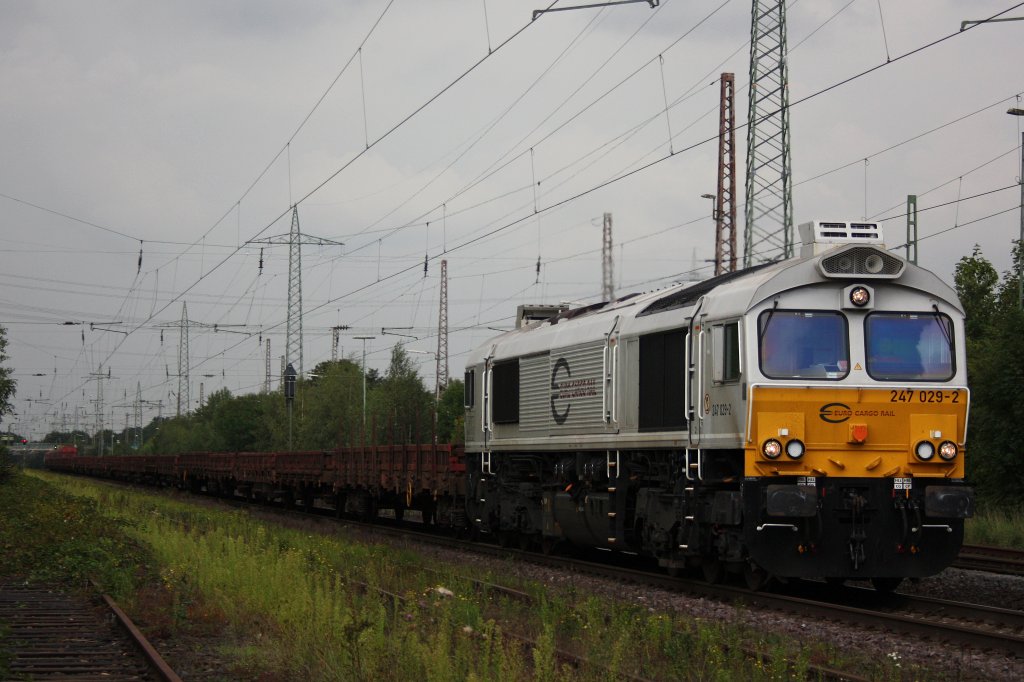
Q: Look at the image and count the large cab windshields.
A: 2